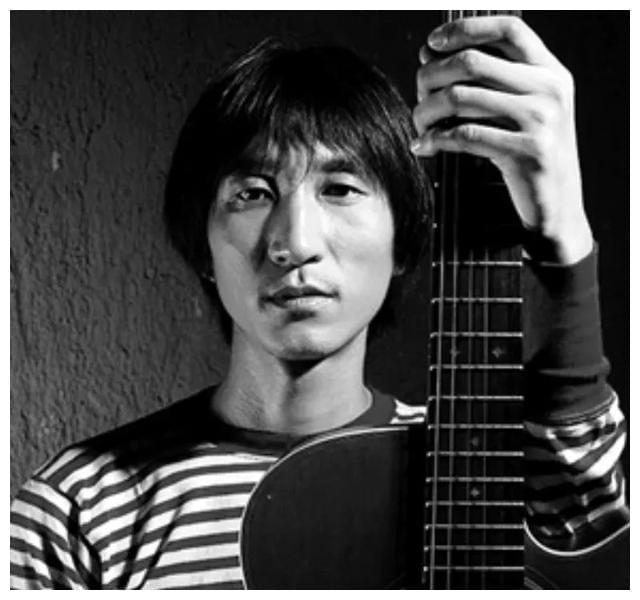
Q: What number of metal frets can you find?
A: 12